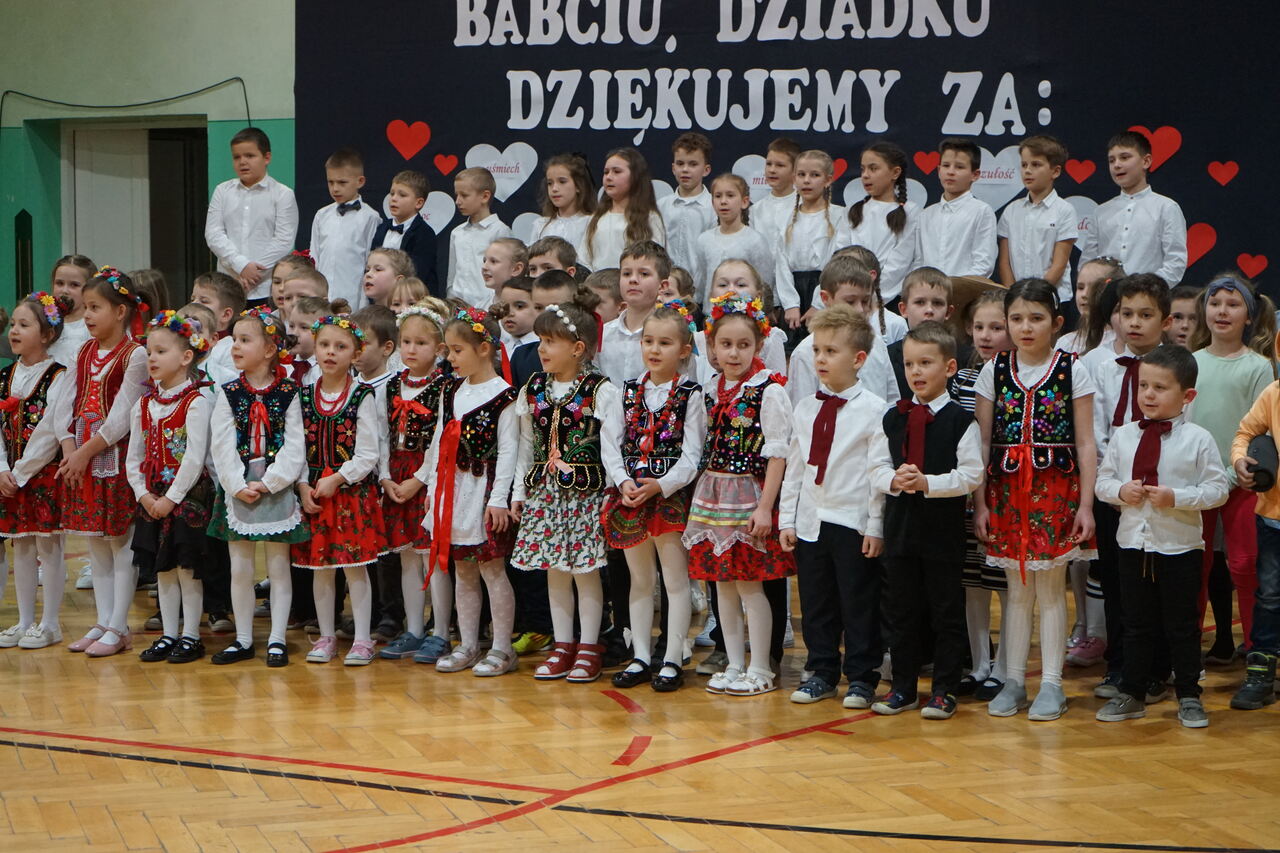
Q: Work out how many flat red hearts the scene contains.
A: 9